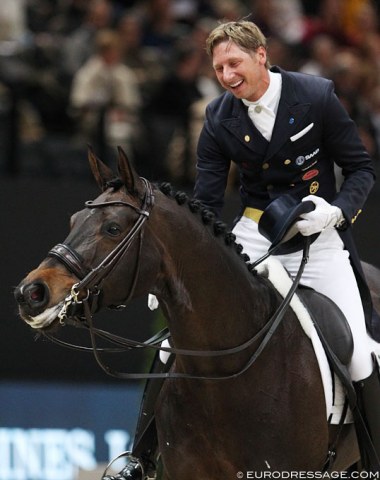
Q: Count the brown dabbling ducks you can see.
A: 0